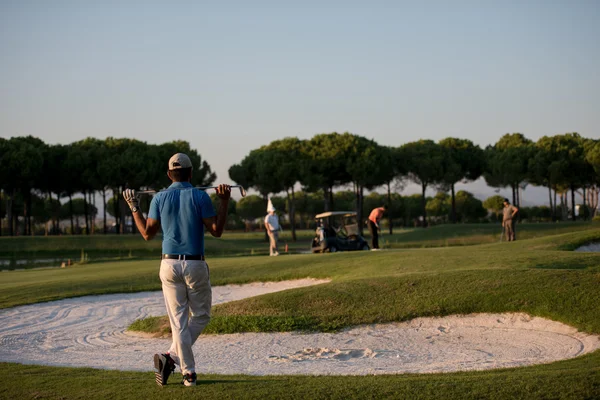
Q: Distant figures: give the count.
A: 3